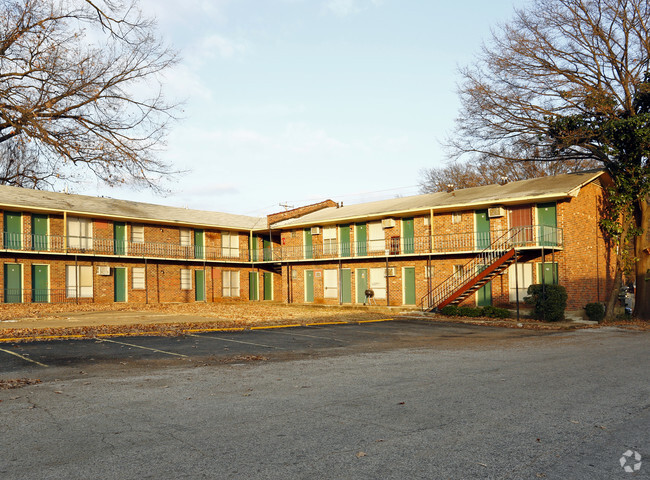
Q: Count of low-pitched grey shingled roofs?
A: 2